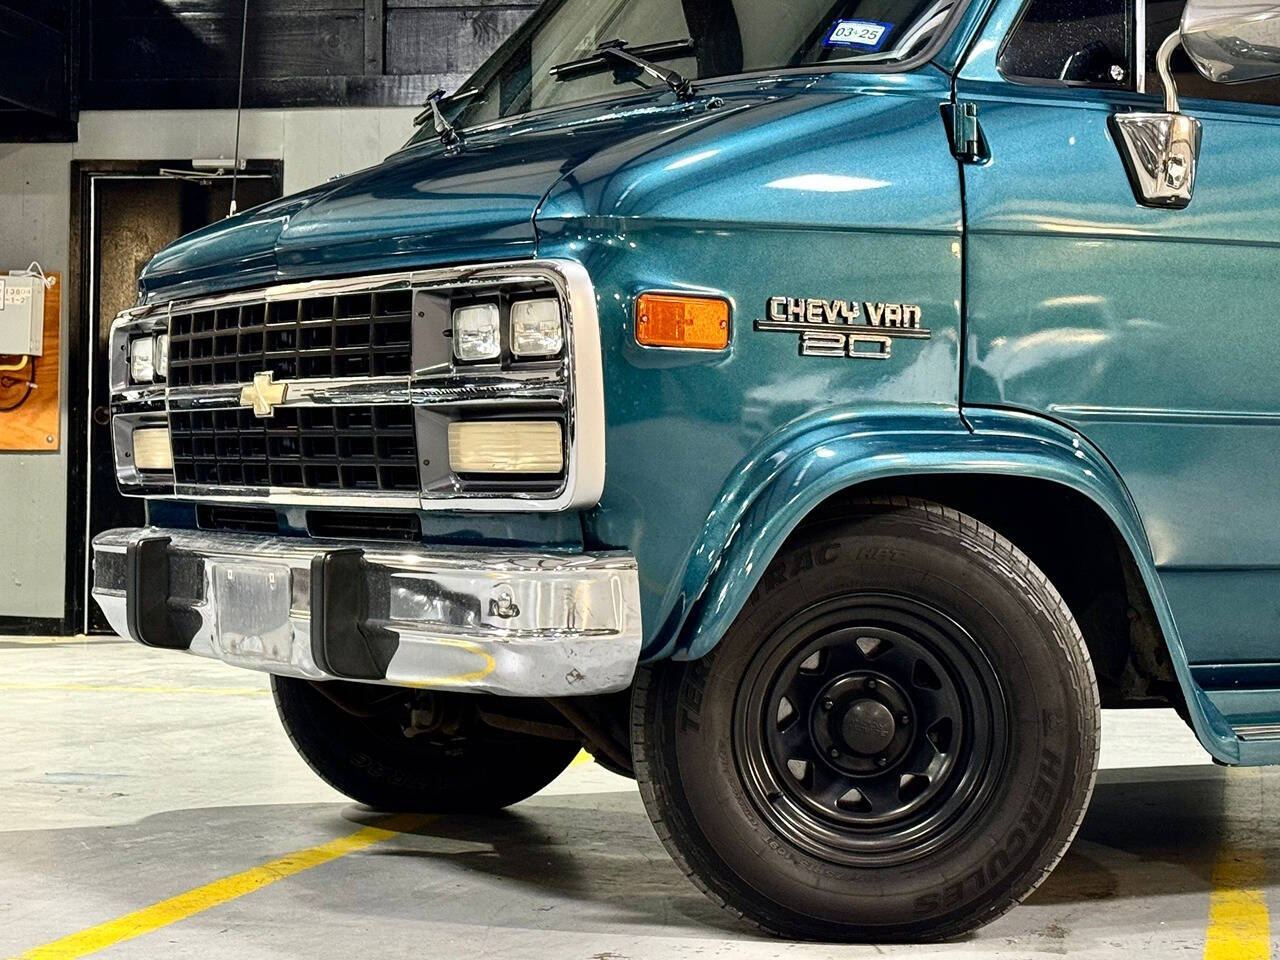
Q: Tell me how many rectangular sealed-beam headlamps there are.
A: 4